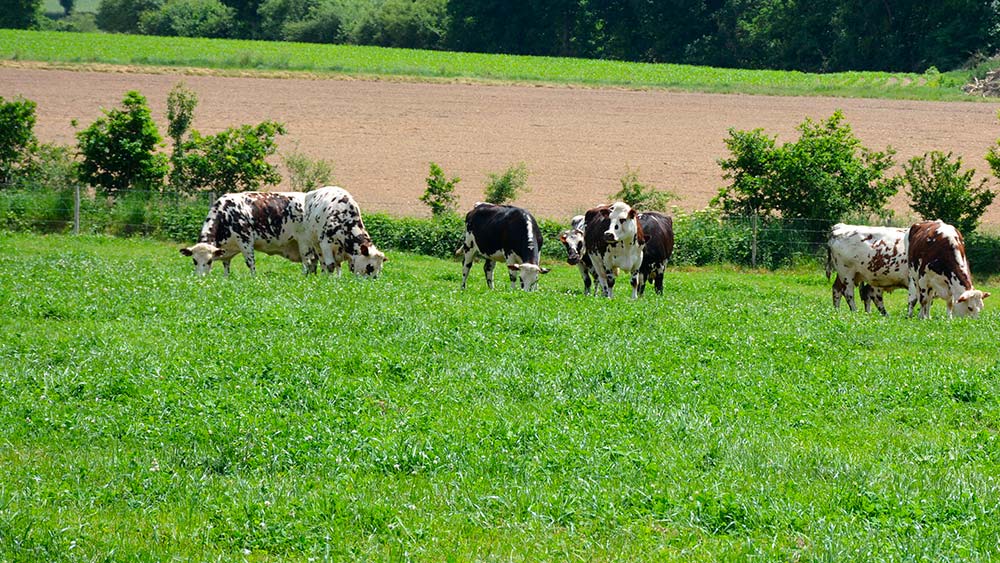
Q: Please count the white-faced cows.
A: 6